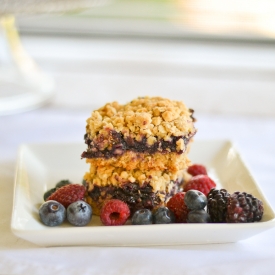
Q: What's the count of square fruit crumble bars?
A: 2